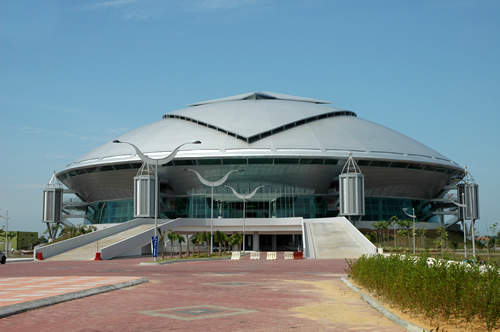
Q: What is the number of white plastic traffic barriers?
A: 4